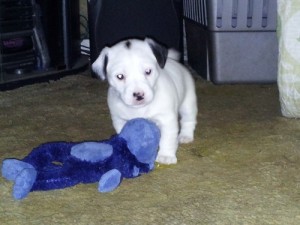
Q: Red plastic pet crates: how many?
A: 0